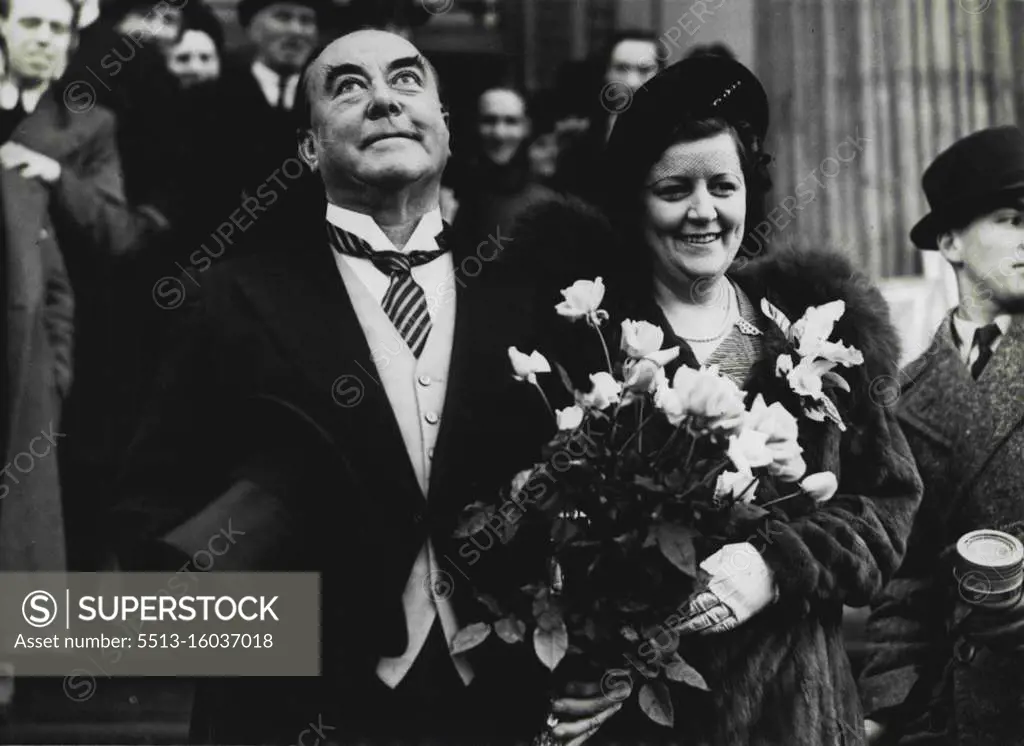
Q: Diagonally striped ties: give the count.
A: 1